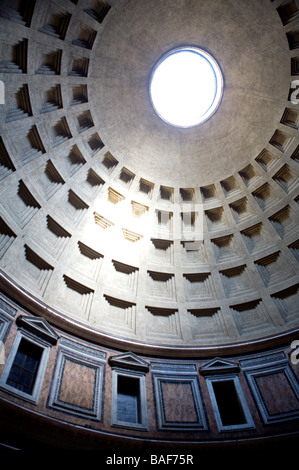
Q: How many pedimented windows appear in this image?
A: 3